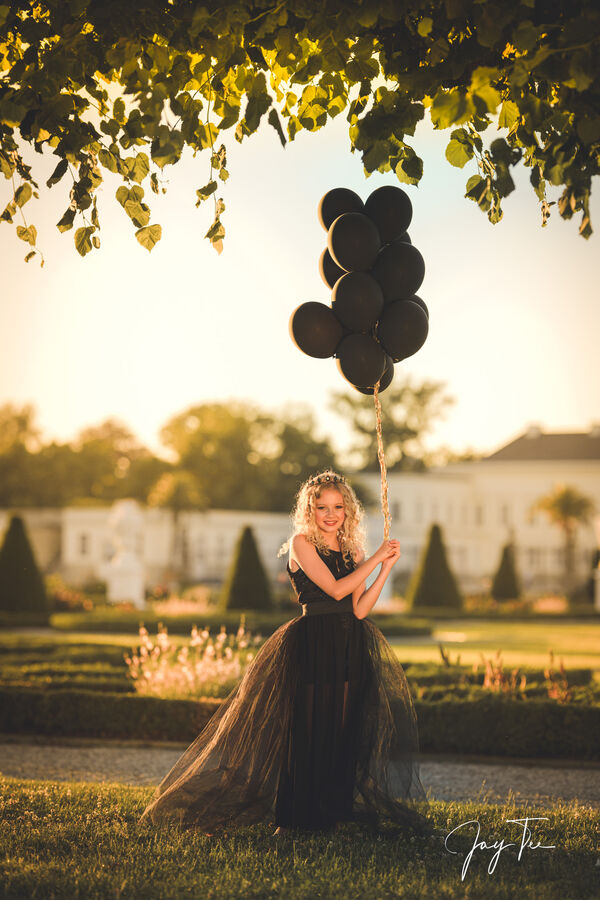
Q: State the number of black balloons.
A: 12